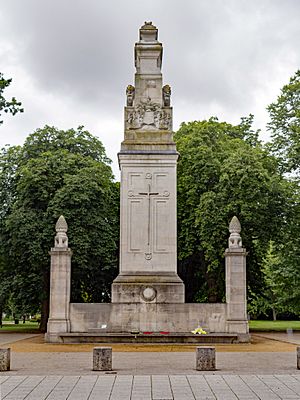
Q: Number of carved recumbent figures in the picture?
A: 1